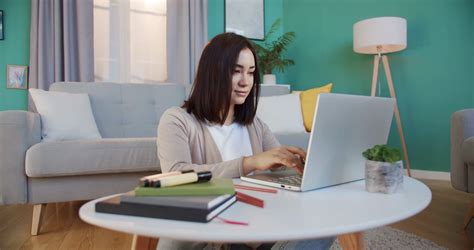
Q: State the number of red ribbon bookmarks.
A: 3